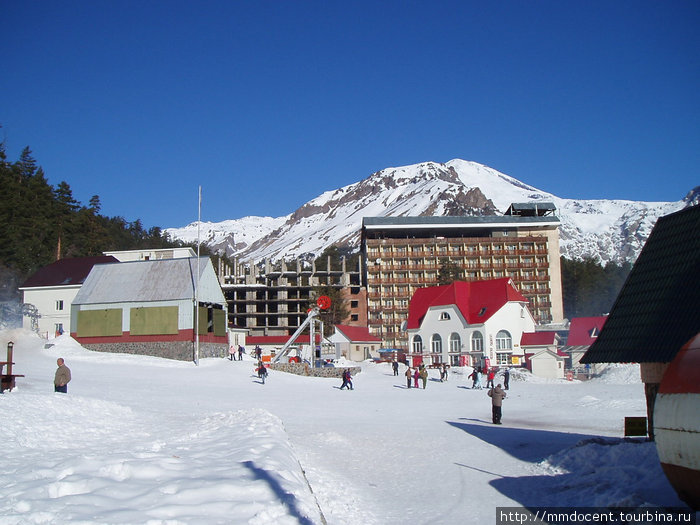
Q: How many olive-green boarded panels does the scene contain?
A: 4